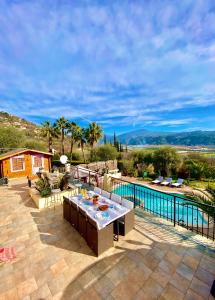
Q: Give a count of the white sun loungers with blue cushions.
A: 3